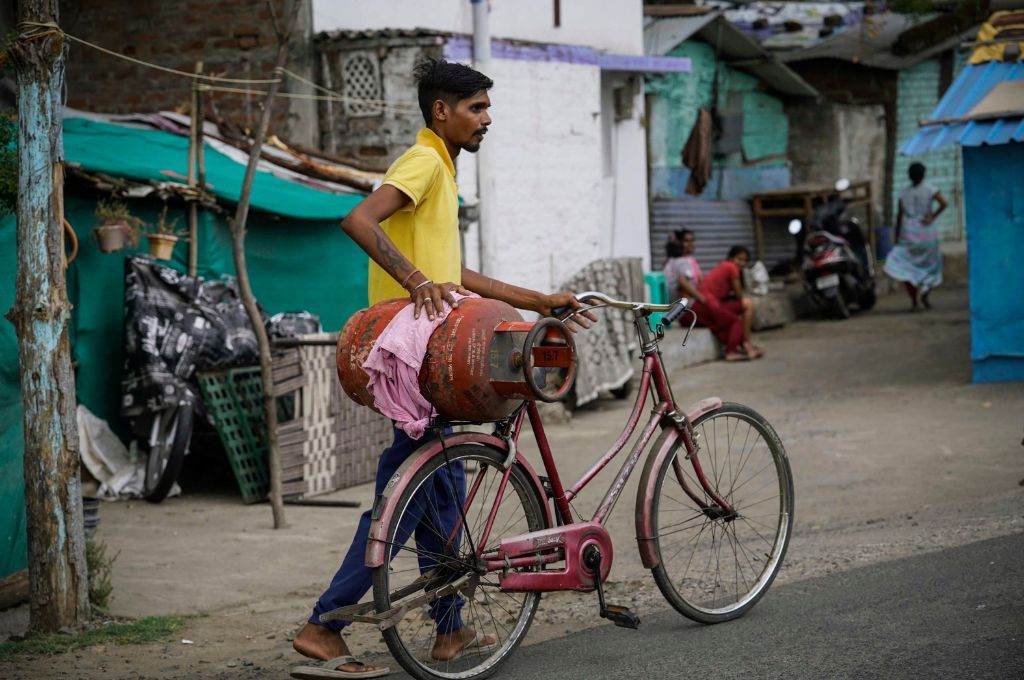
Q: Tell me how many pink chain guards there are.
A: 1